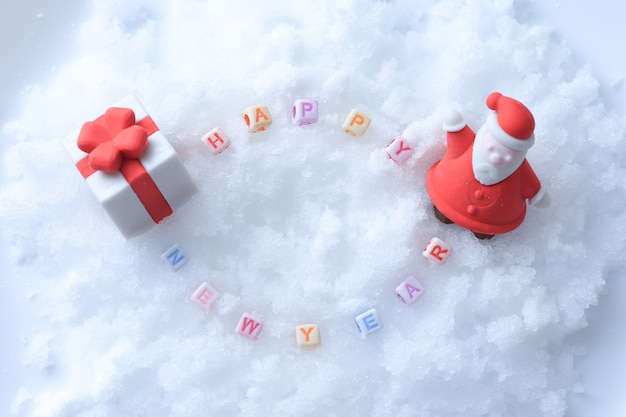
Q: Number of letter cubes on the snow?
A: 12